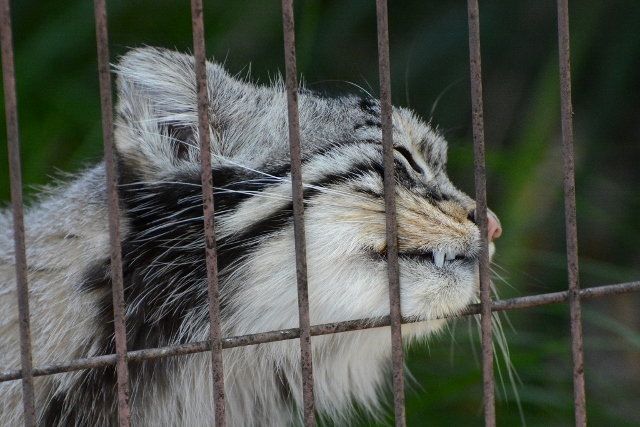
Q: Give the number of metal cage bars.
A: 8